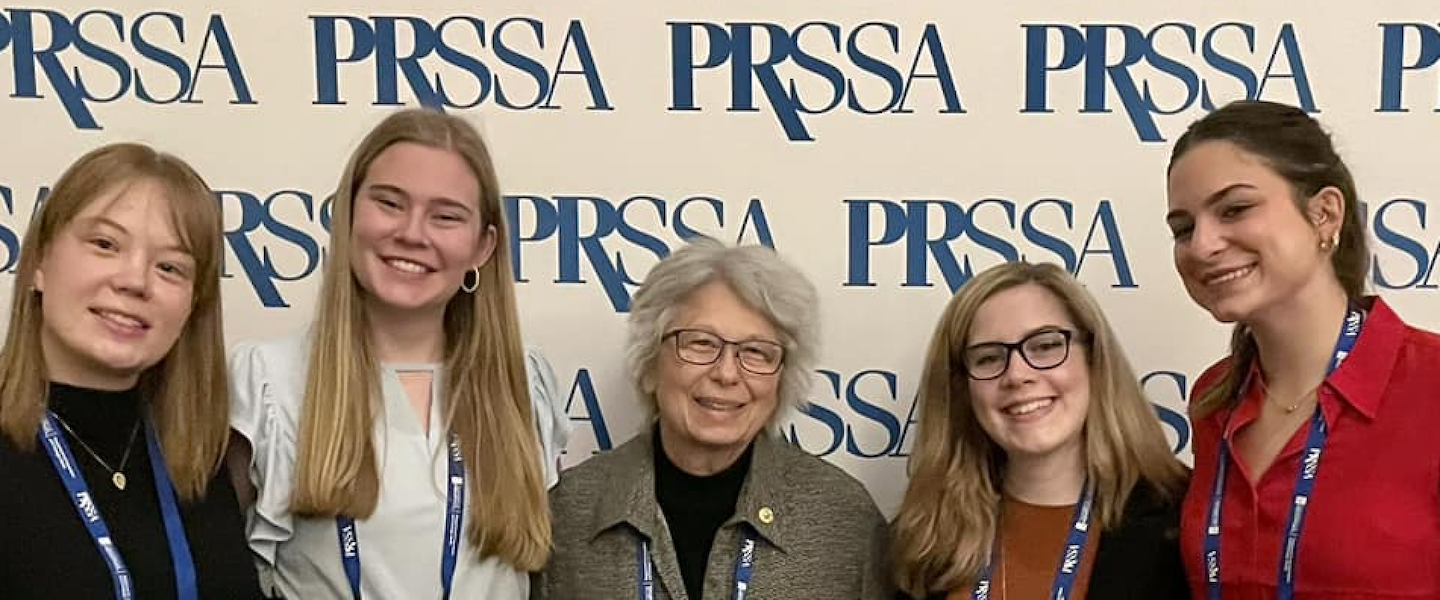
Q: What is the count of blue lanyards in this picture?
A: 5